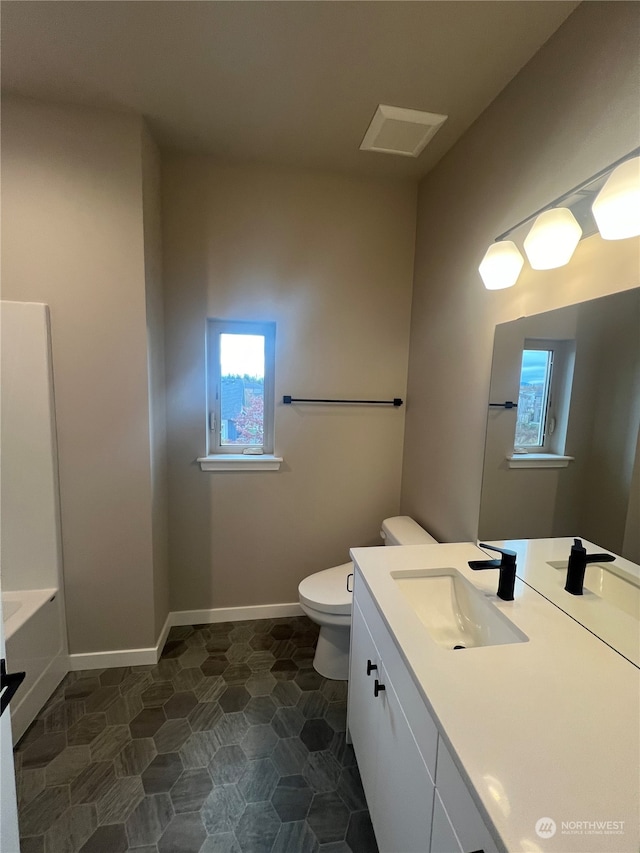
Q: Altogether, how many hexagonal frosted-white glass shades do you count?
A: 3